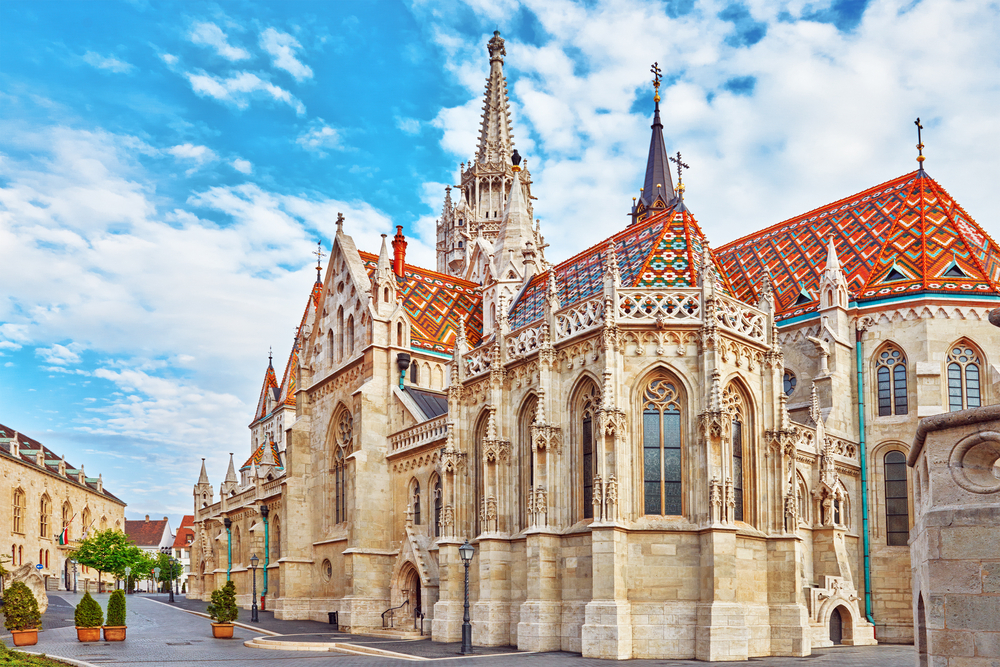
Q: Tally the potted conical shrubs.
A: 4